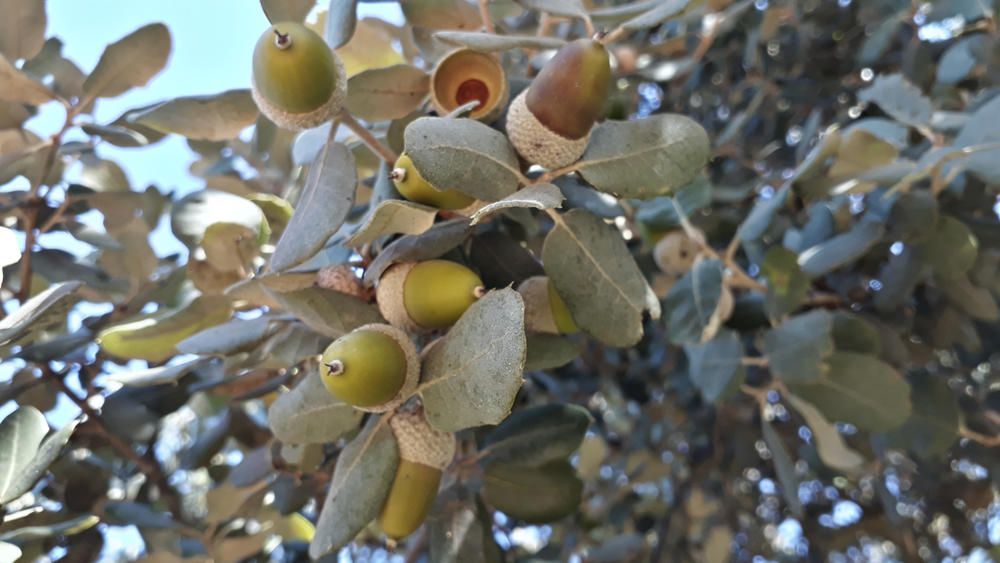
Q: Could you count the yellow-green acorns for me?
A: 6